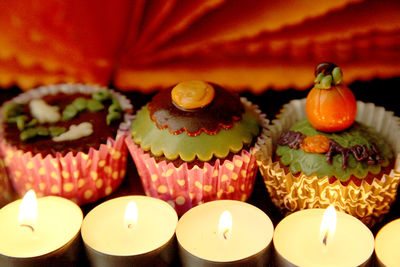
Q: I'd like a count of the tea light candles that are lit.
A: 4